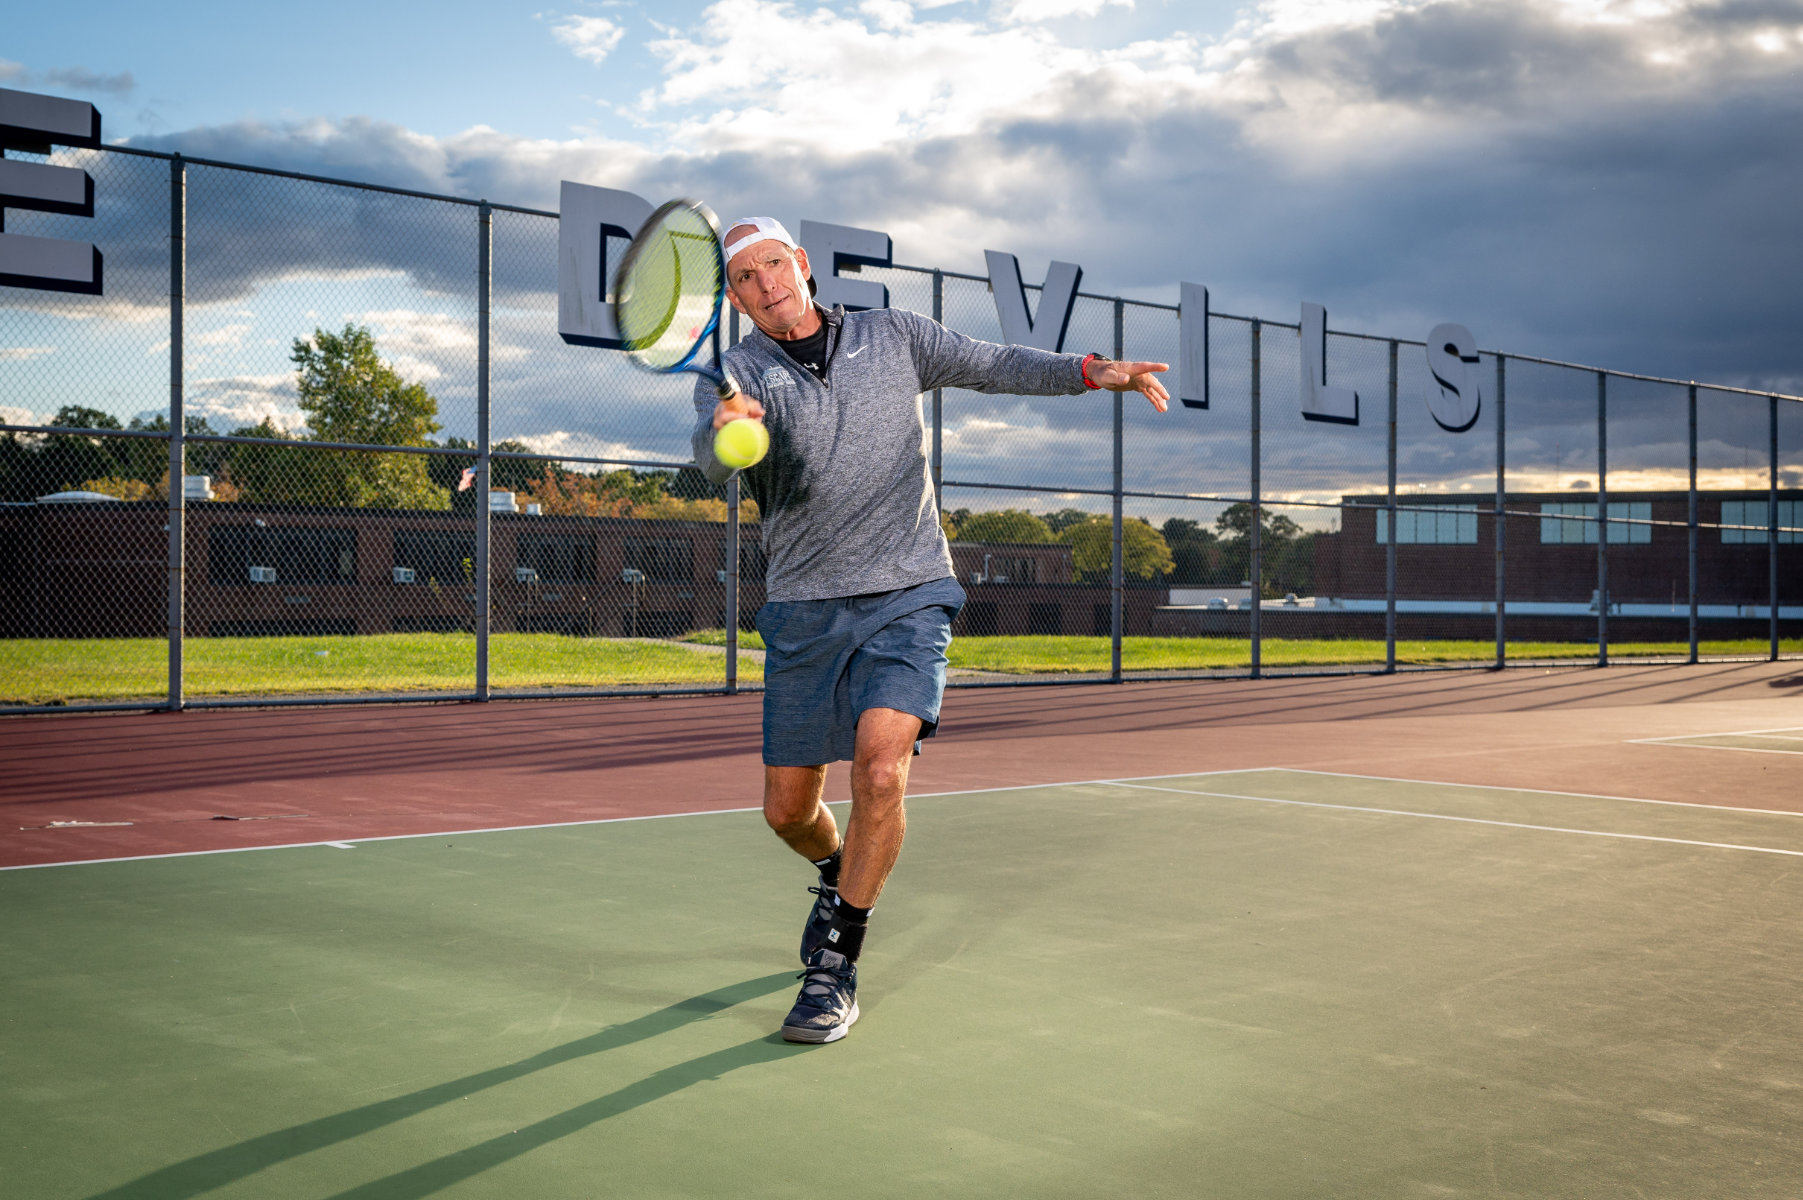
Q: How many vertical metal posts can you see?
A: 11